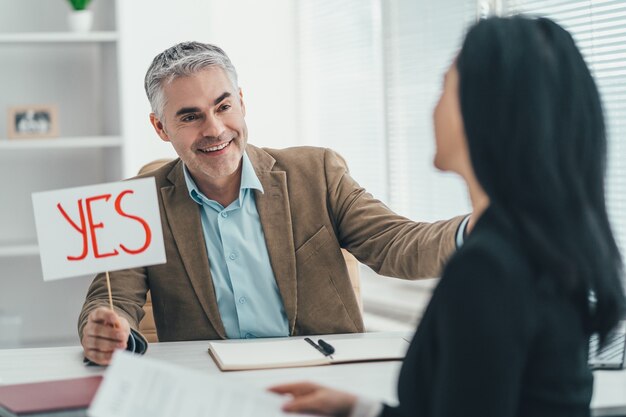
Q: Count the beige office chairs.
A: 1